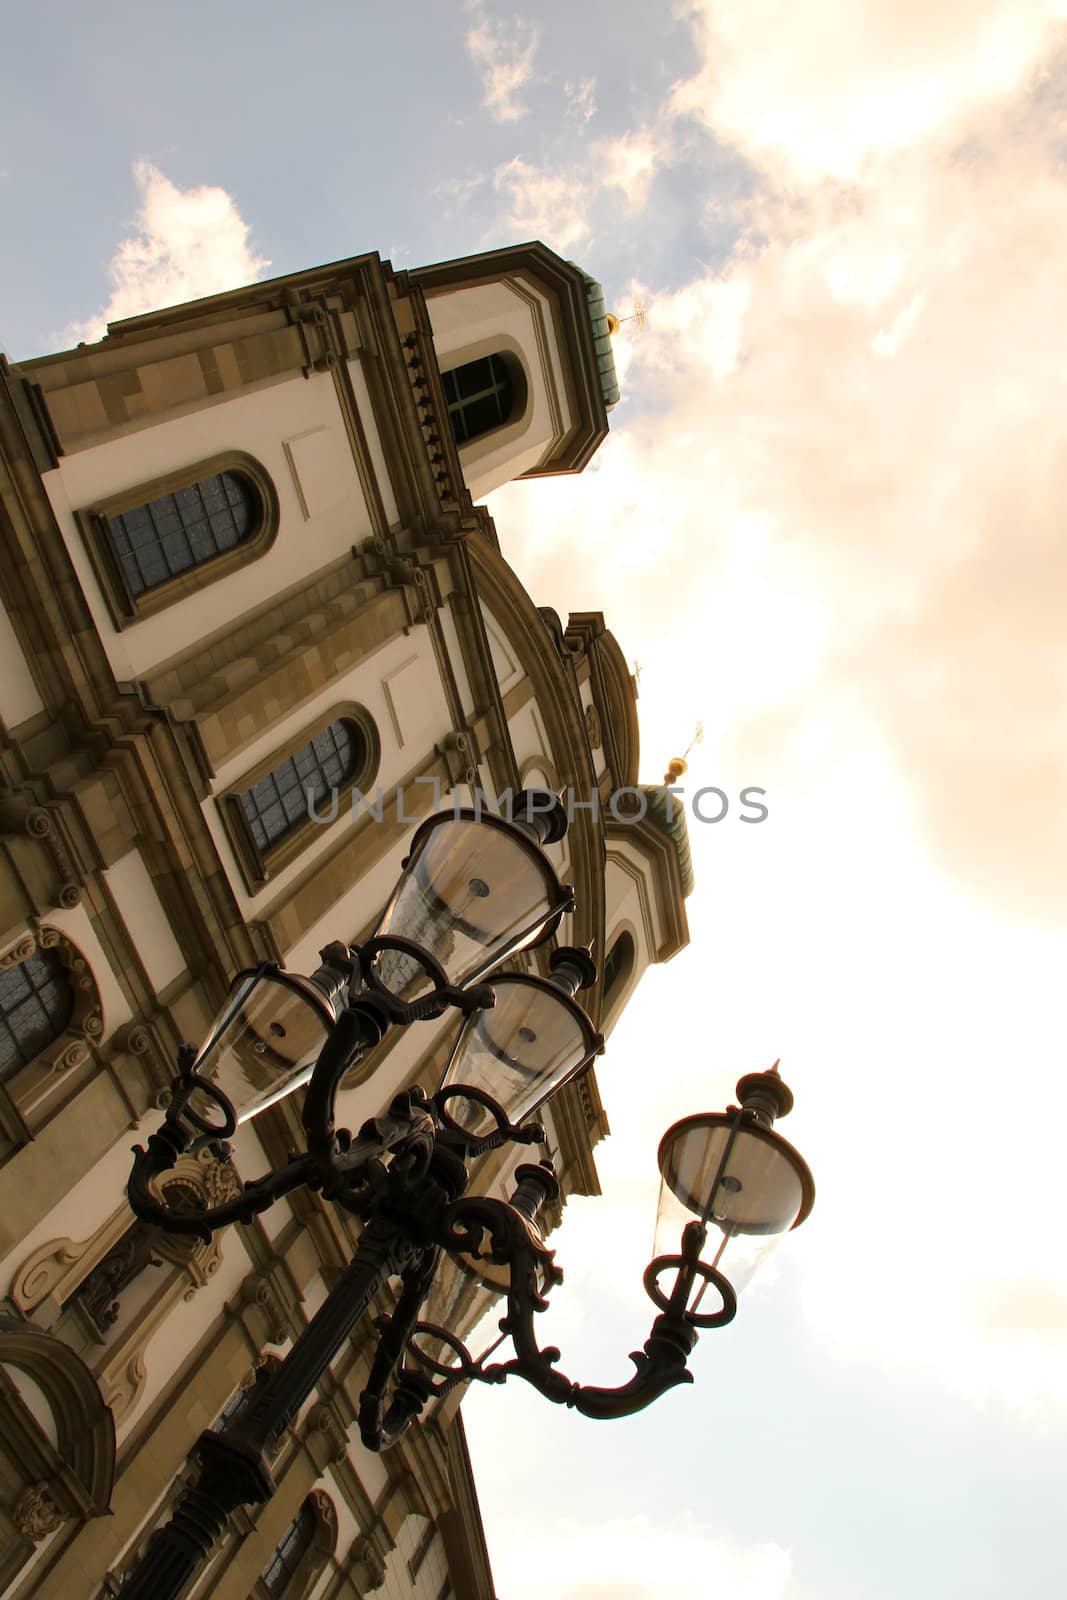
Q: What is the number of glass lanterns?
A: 5